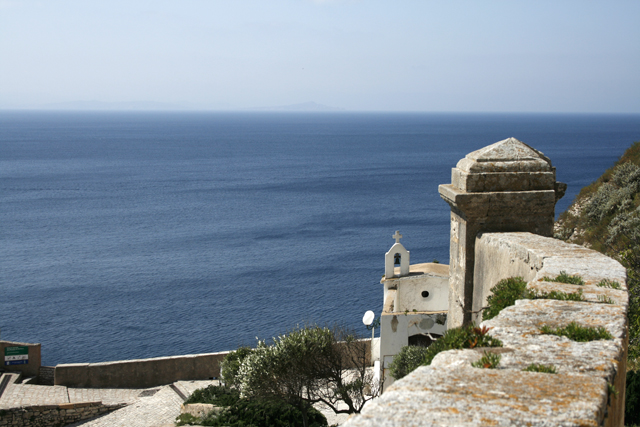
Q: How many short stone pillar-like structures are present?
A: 1